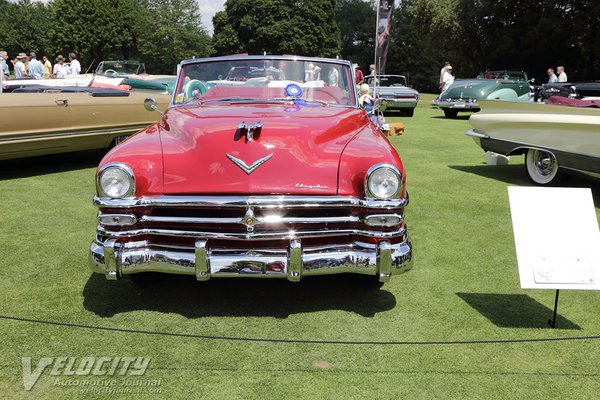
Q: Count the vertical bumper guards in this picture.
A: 4